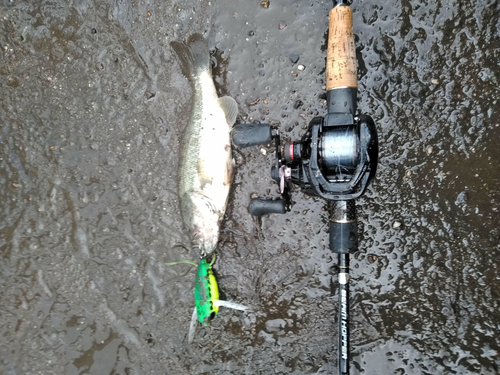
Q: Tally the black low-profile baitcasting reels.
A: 1